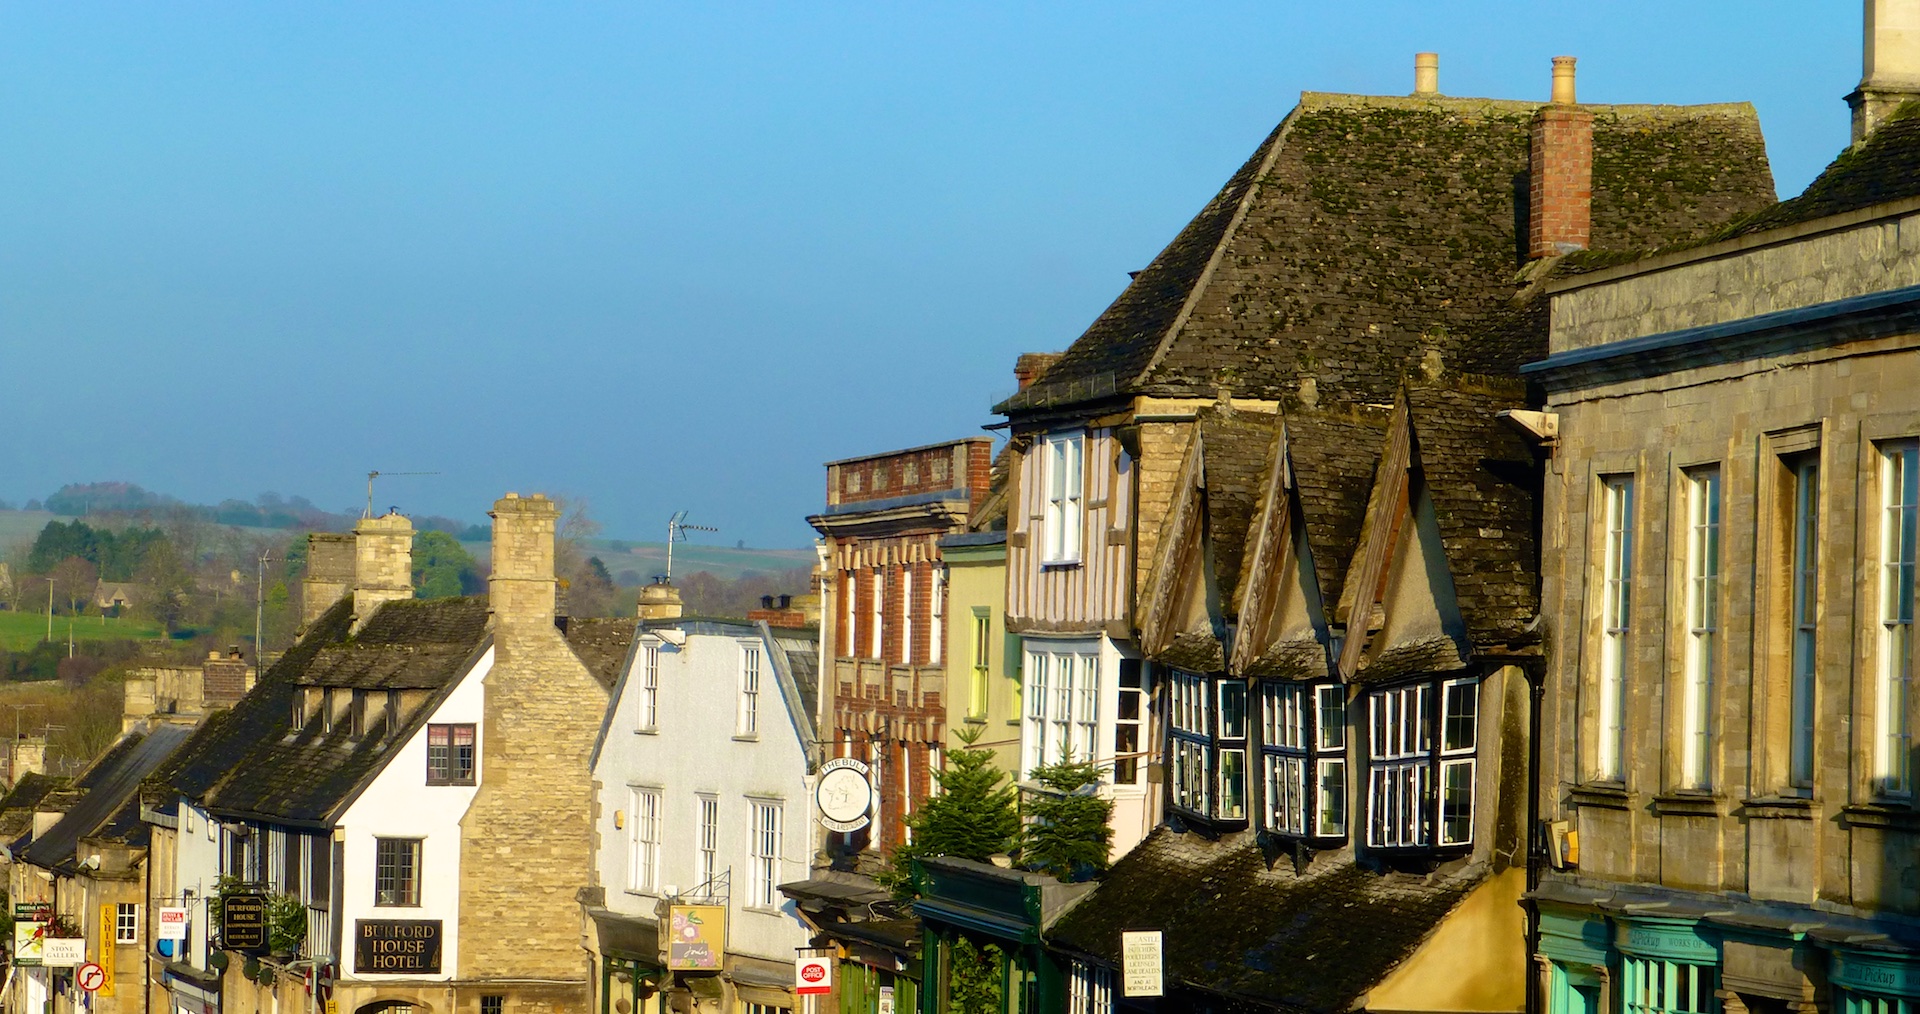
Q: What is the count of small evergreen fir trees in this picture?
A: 2